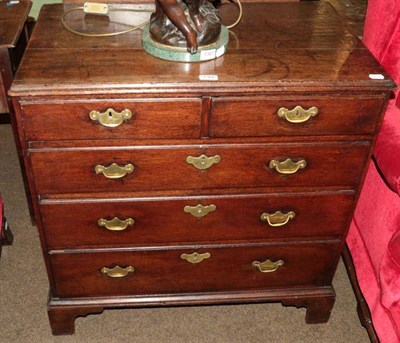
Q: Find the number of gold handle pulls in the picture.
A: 8